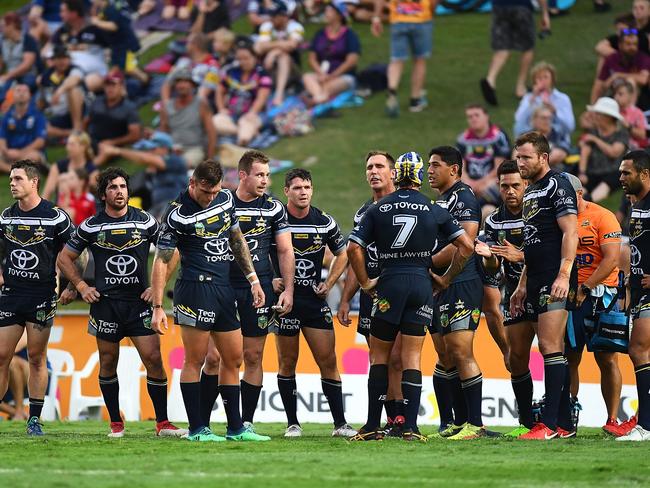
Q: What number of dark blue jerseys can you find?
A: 11